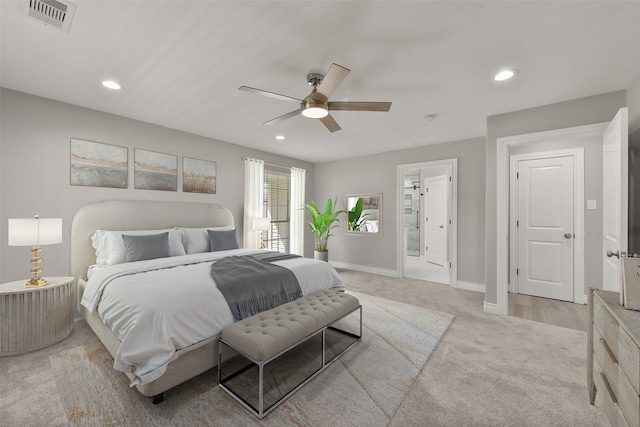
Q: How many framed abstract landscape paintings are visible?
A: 3